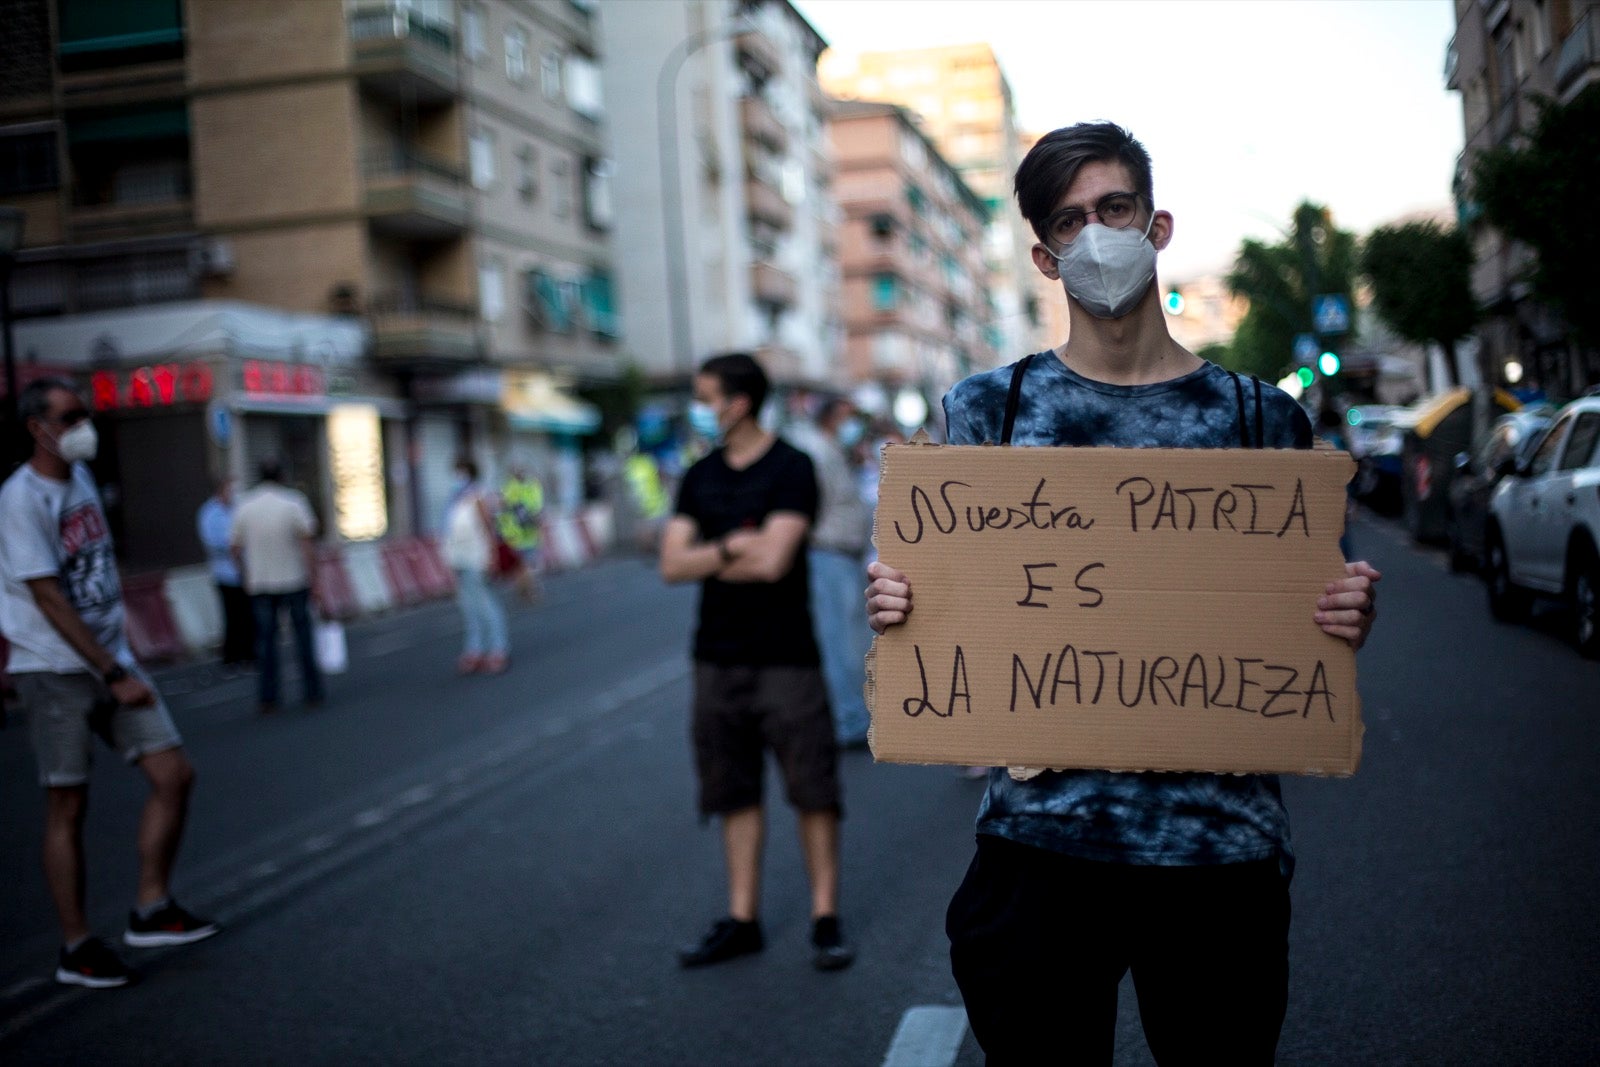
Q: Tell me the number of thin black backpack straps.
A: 3